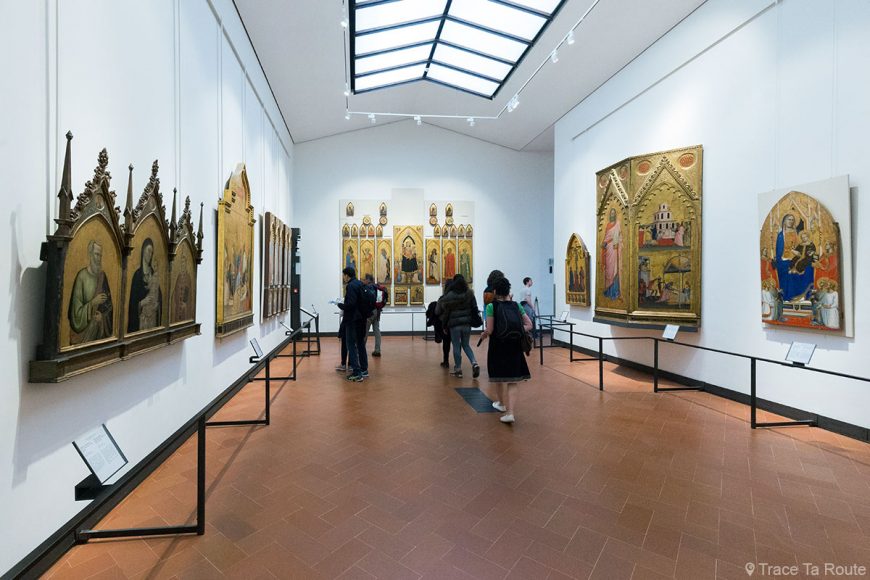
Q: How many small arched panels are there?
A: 14